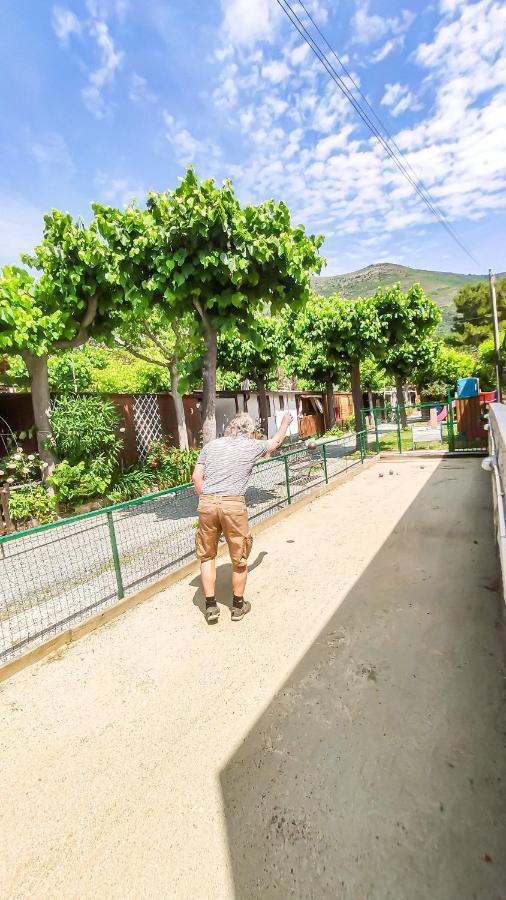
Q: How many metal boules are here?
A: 4